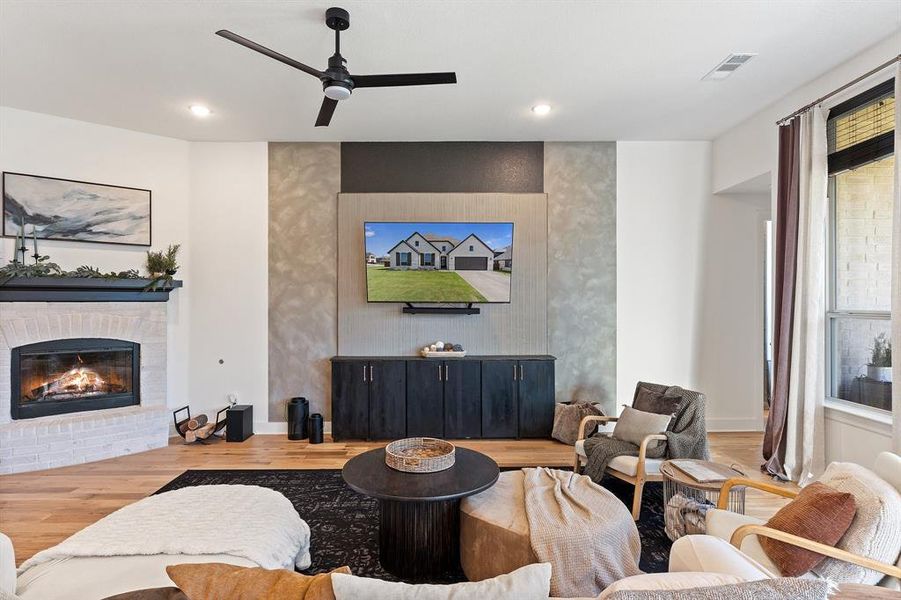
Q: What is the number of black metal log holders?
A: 1